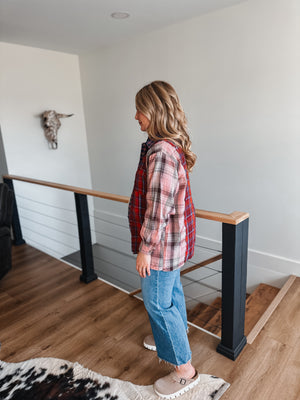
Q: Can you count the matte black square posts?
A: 3